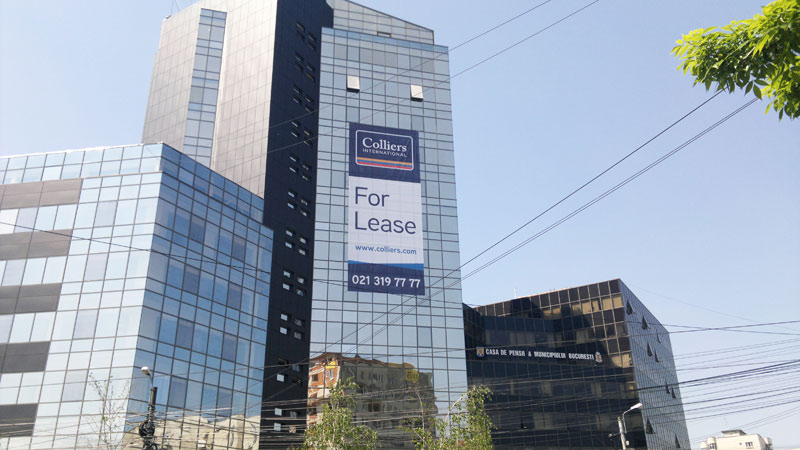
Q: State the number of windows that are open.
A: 11